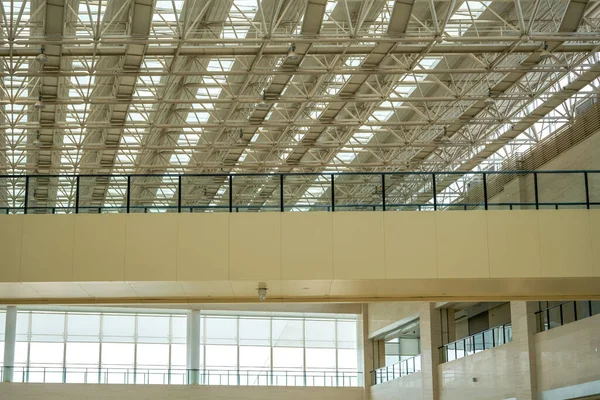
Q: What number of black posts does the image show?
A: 12